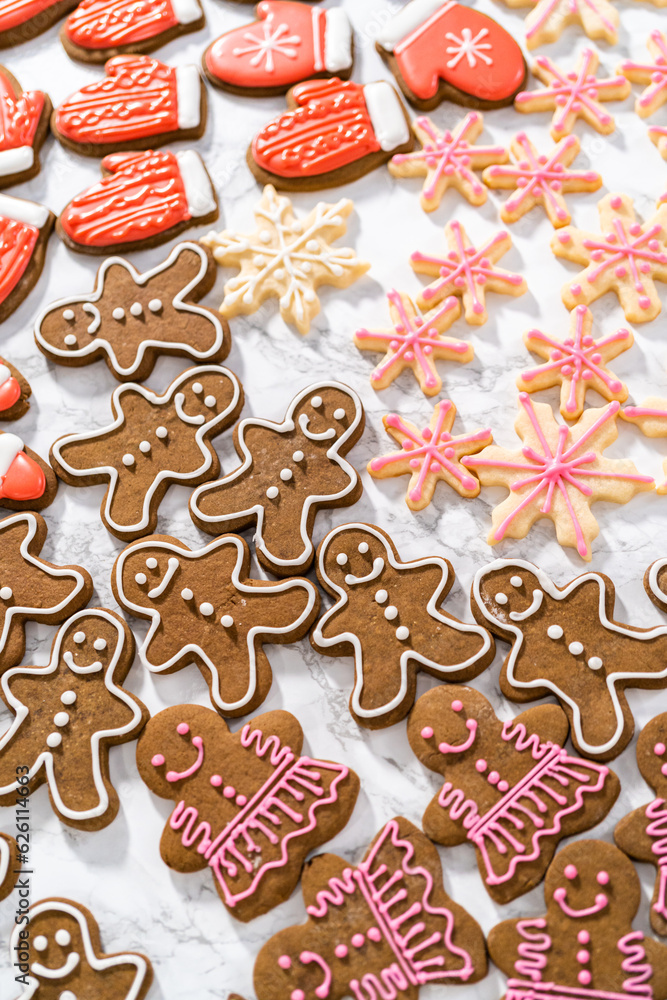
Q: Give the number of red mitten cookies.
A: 9